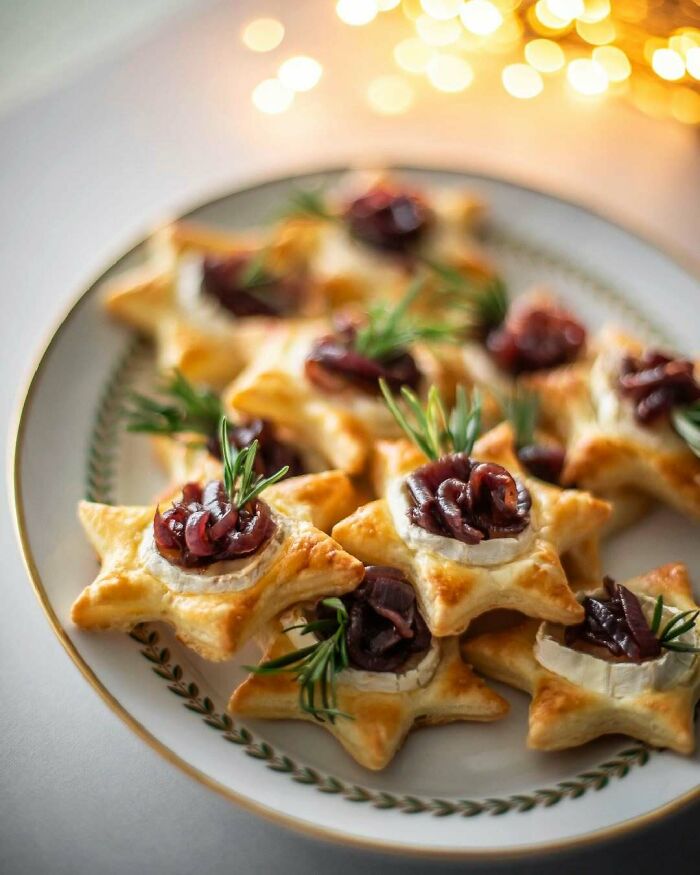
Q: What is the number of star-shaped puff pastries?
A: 11